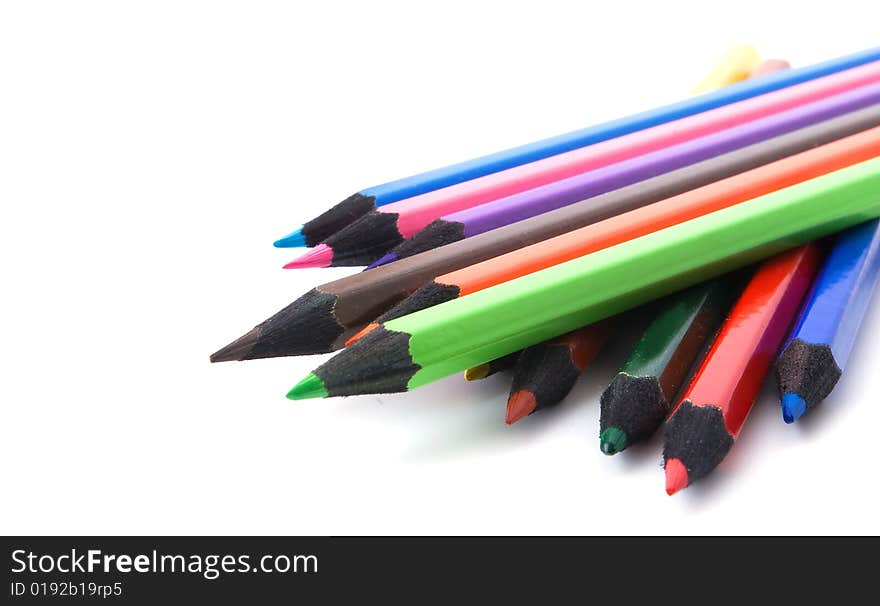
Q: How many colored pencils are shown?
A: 11